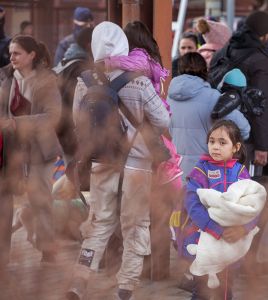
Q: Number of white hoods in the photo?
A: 1